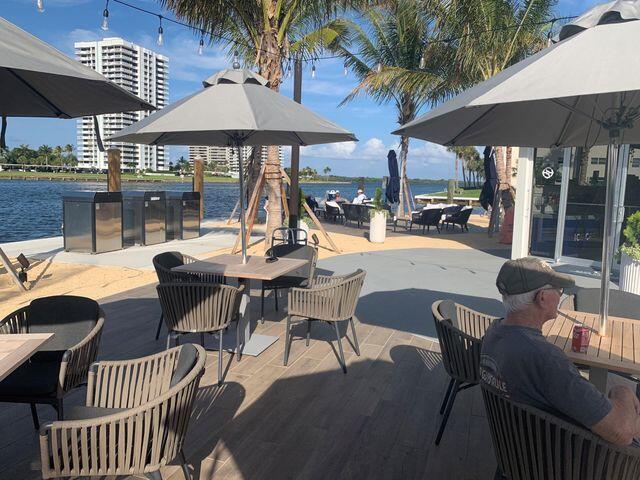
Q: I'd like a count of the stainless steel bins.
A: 3